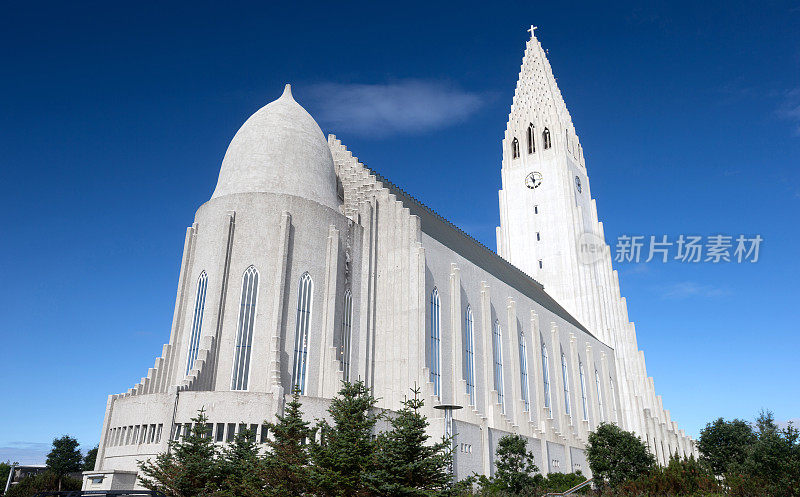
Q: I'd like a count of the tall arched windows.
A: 13